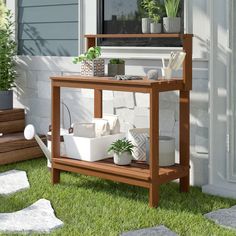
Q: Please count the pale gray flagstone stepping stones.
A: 4